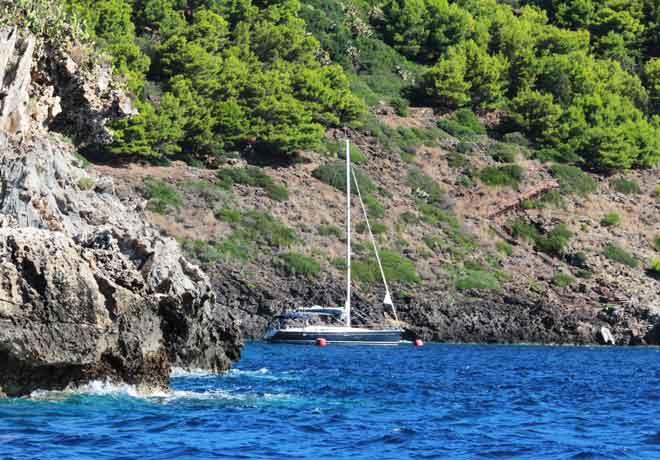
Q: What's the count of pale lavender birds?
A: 0